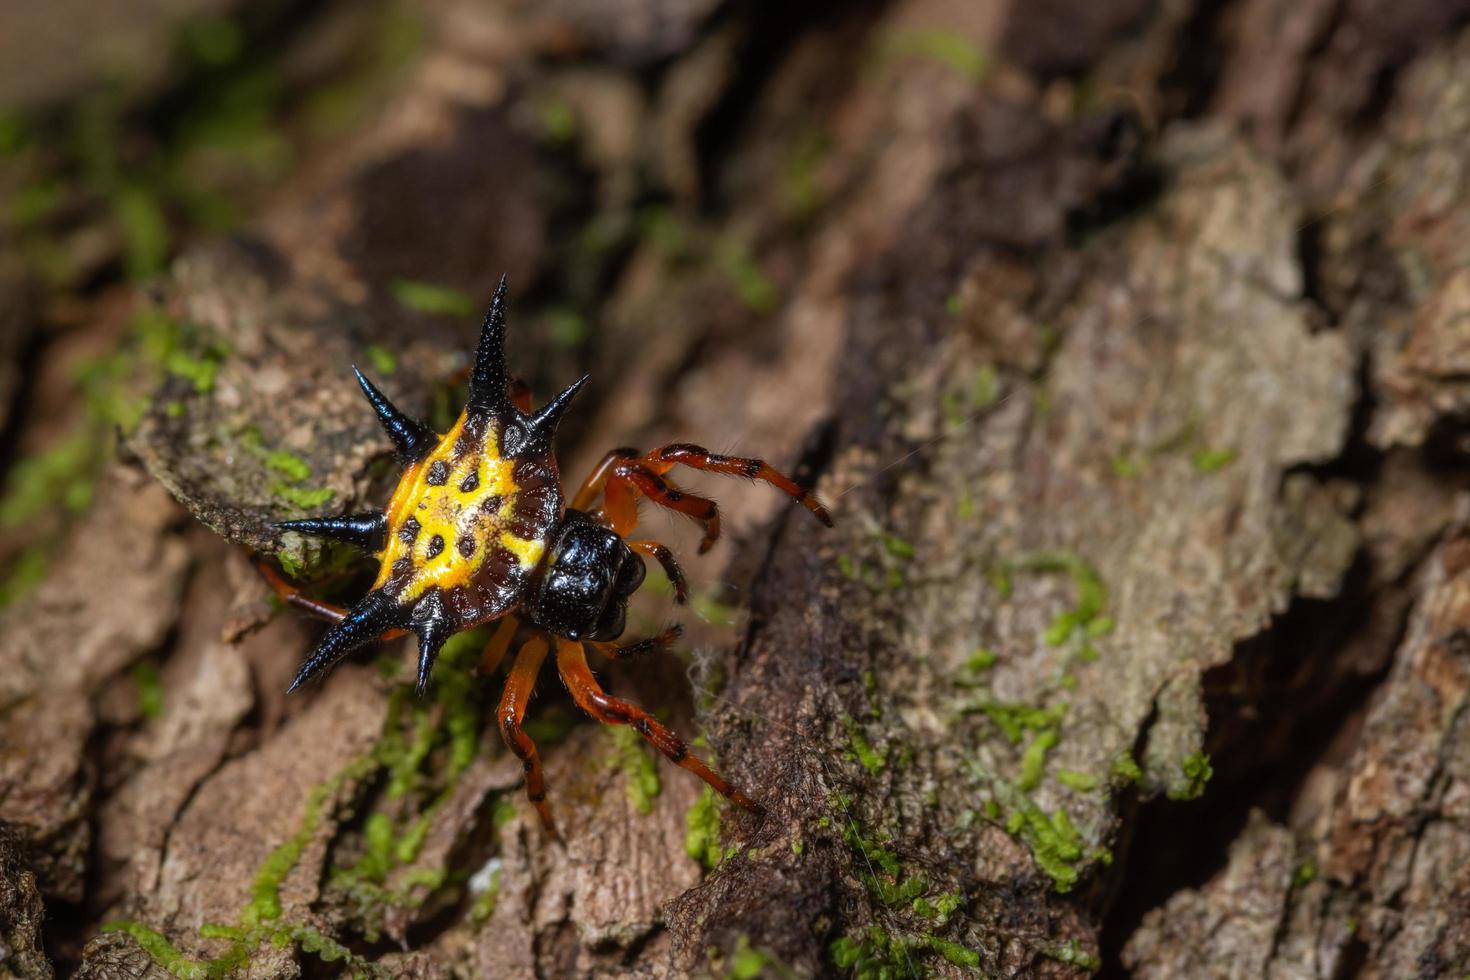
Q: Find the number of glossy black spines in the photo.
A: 6